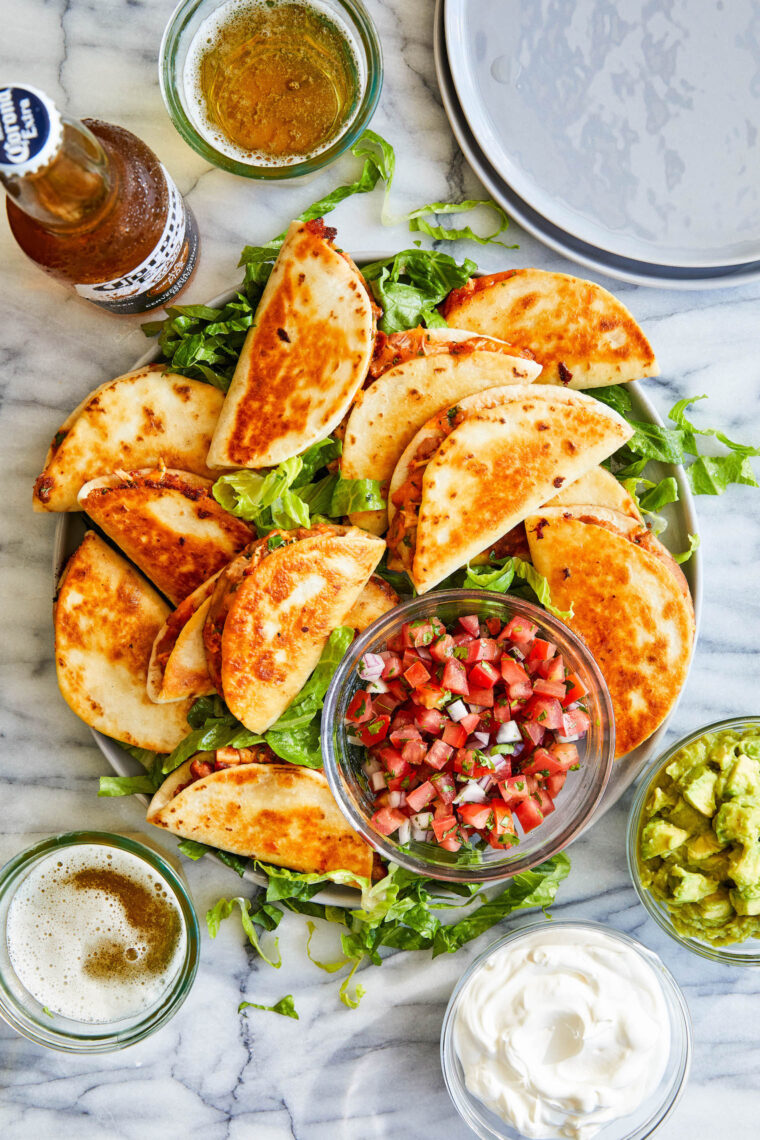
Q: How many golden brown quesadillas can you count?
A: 12